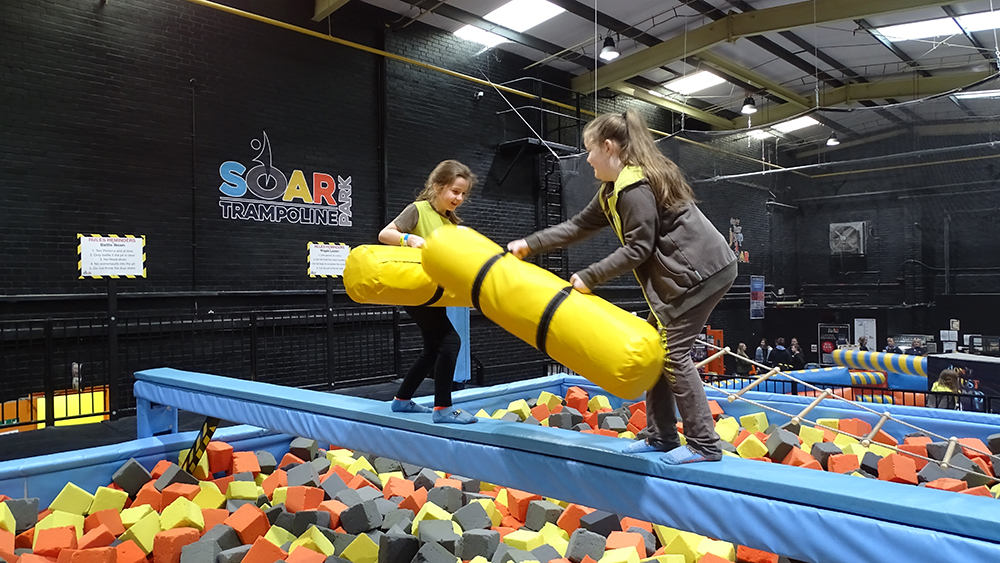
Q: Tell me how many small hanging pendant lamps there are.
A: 3